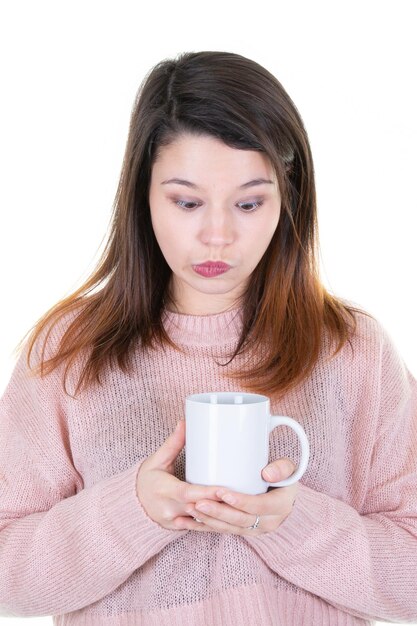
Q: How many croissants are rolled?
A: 0